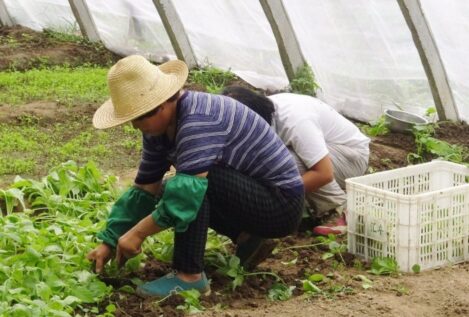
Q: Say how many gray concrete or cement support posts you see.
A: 5